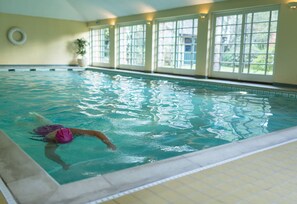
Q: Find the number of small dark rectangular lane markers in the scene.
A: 4